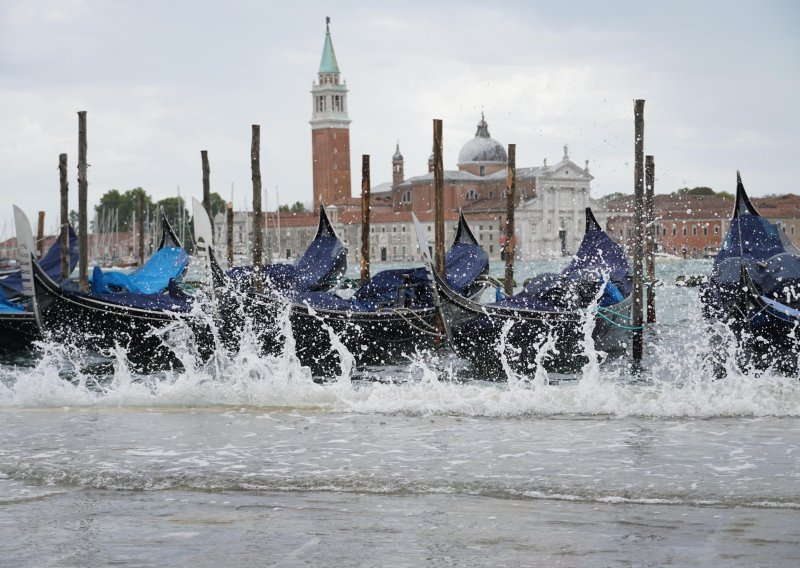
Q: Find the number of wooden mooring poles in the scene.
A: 12